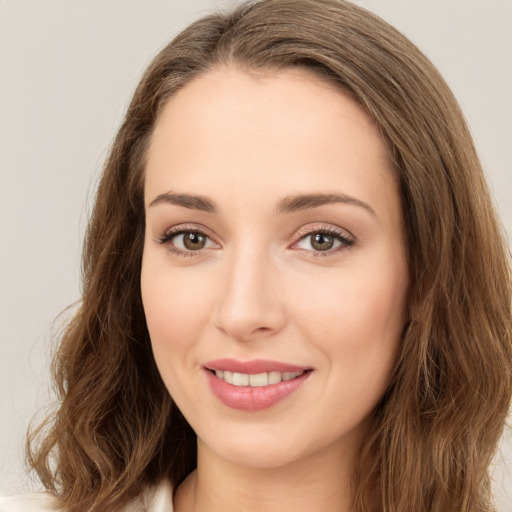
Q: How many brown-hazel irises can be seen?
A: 2